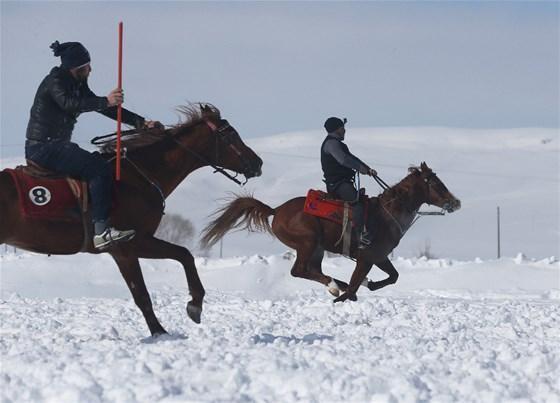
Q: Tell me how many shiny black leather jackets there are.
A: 1